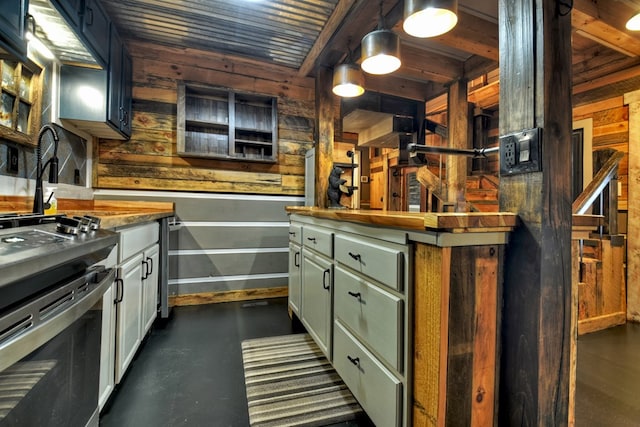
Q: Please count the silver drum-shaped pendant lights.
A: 3